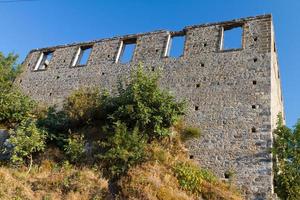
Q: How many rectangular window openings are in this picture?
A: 5